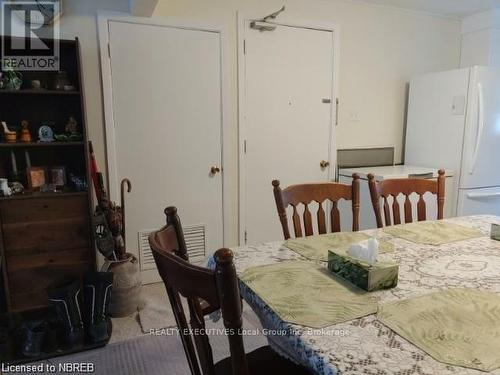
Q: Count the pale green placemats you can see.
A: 4